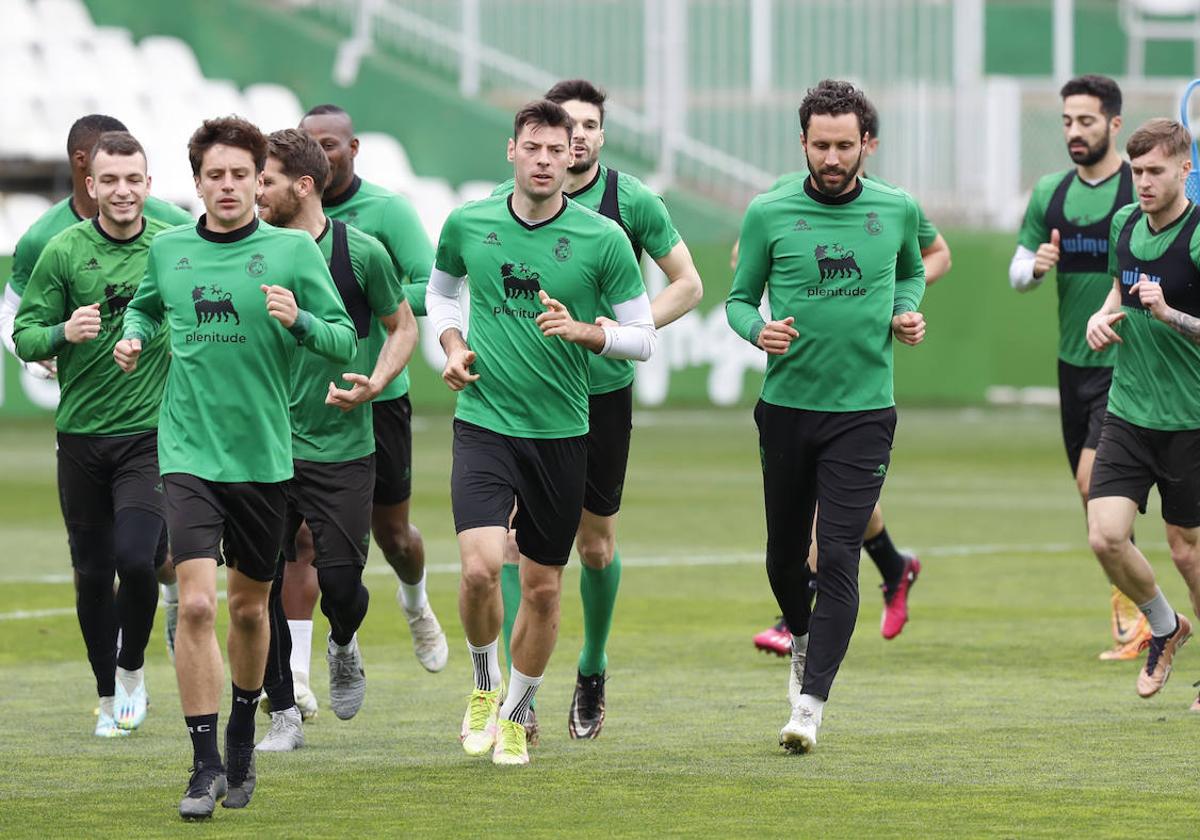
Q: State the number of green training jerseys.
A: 11